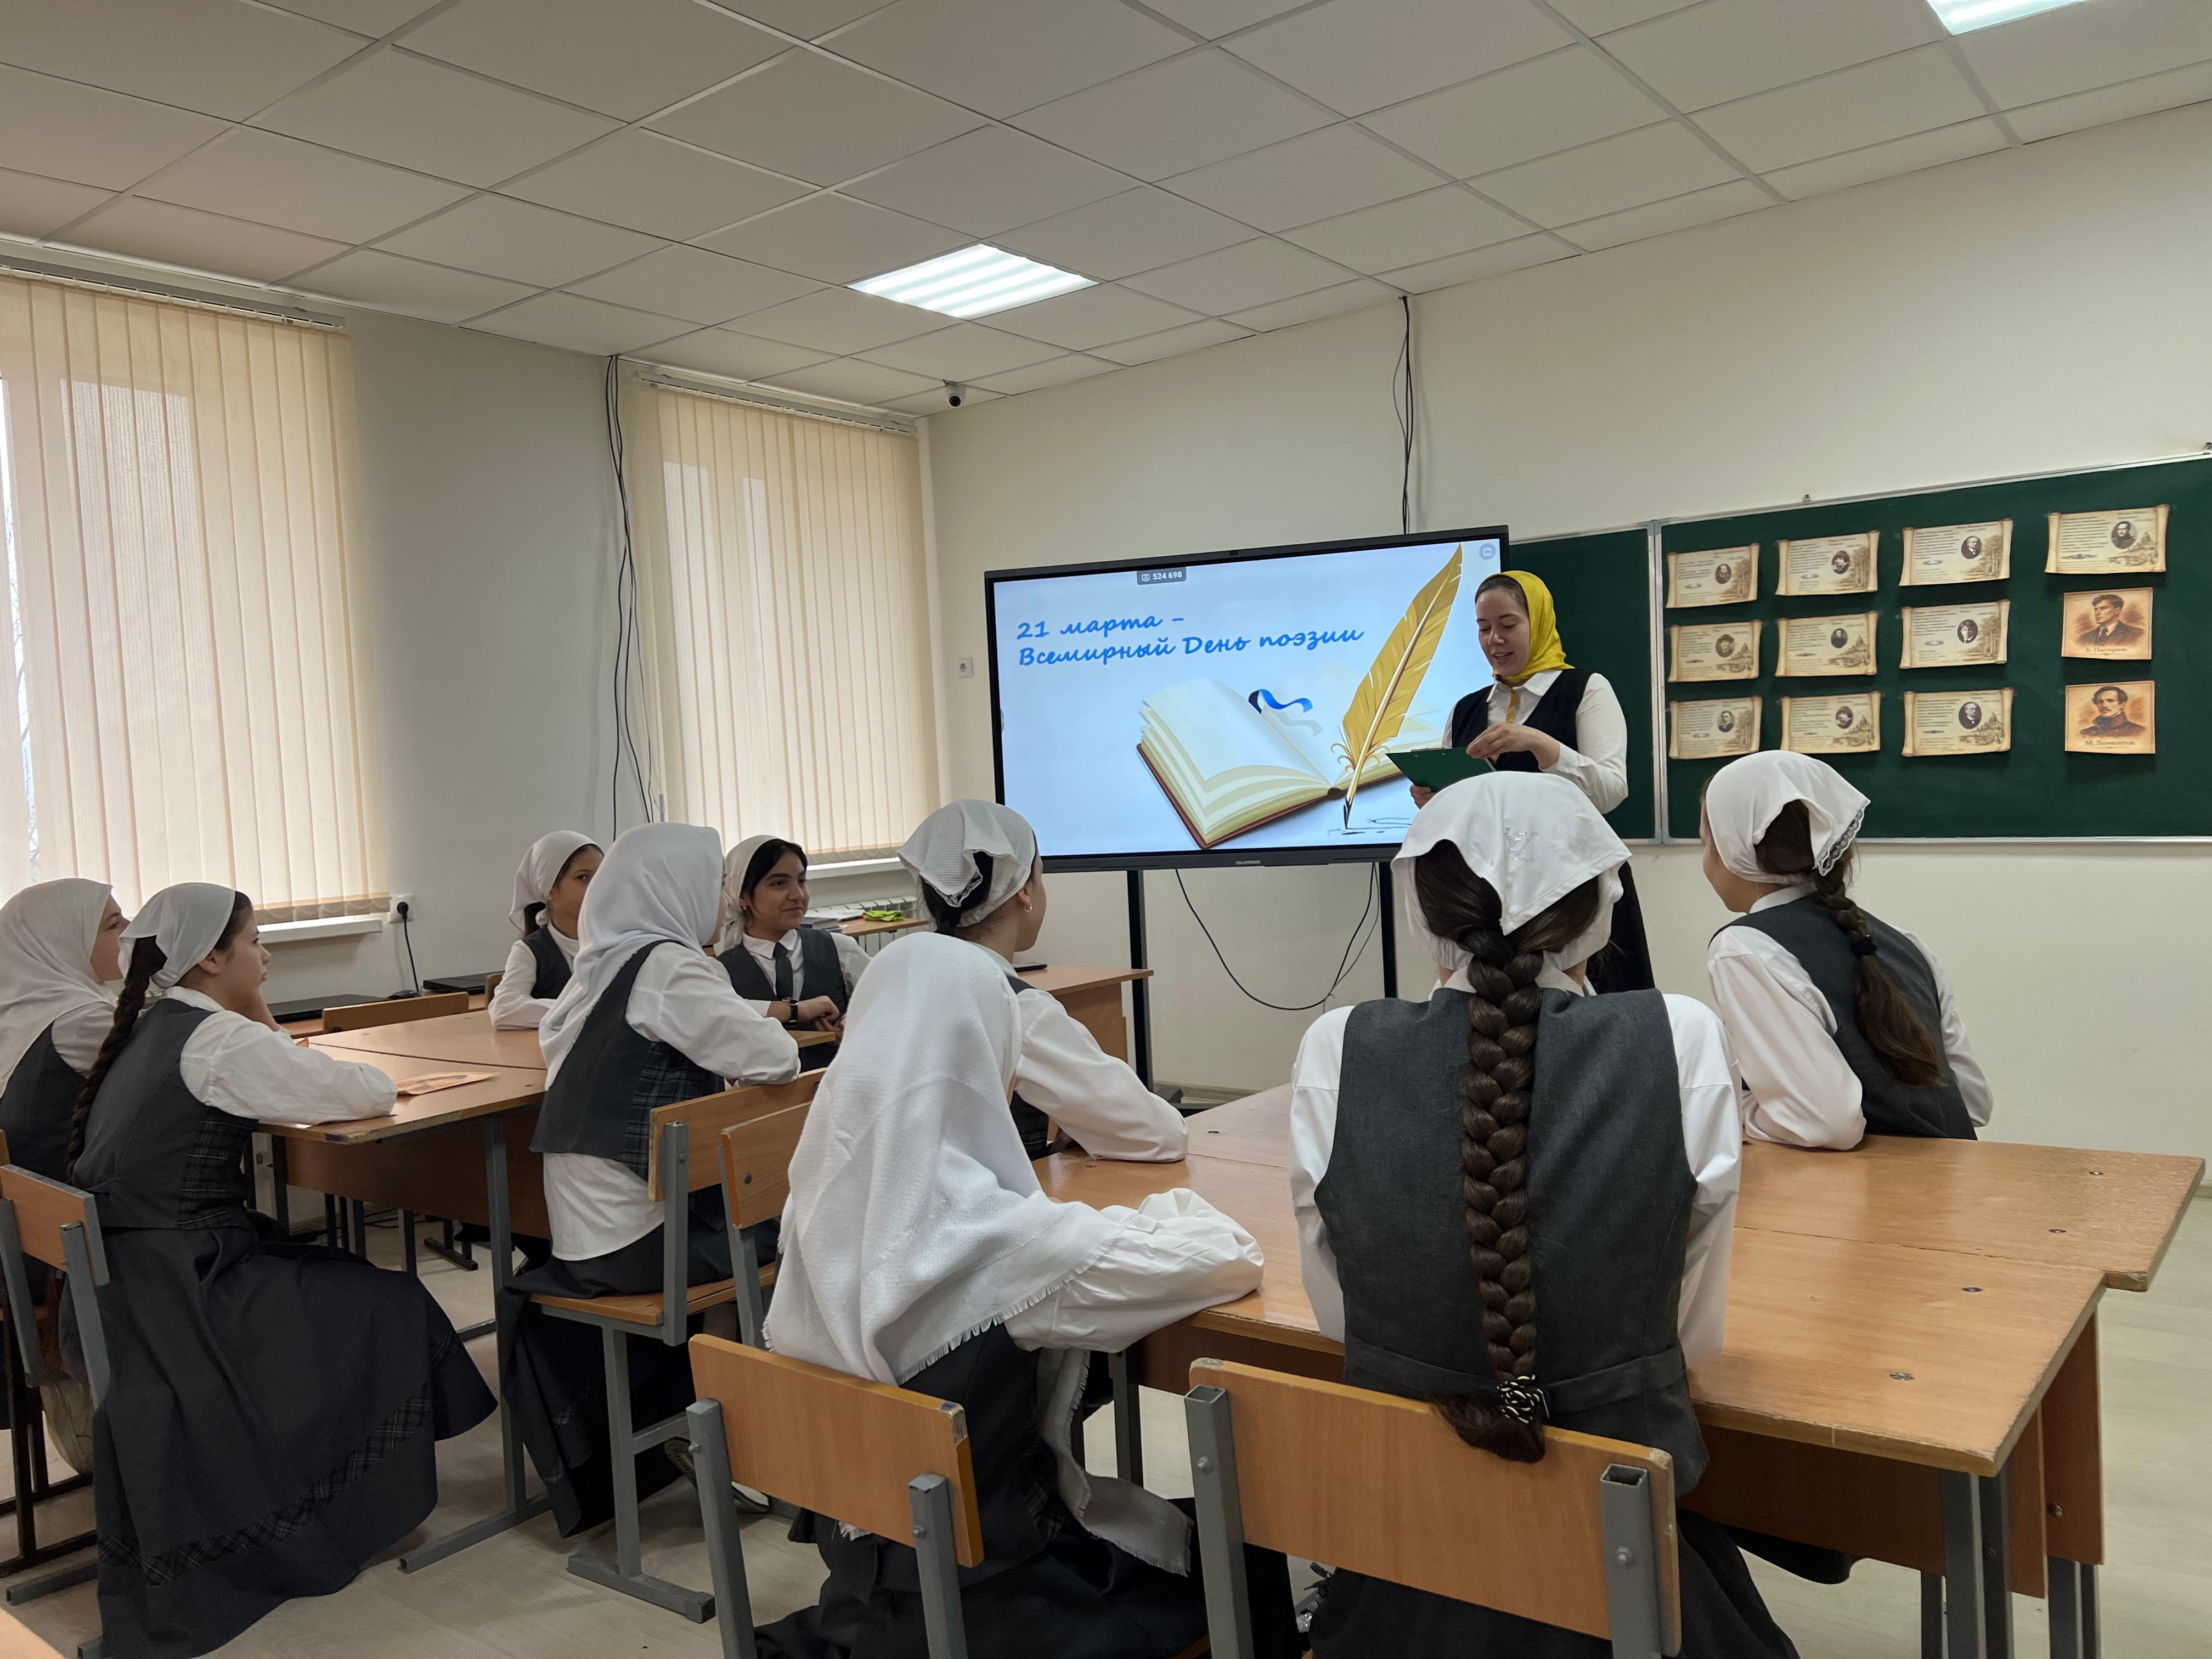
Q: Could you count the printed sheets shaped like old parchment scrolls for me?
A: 10